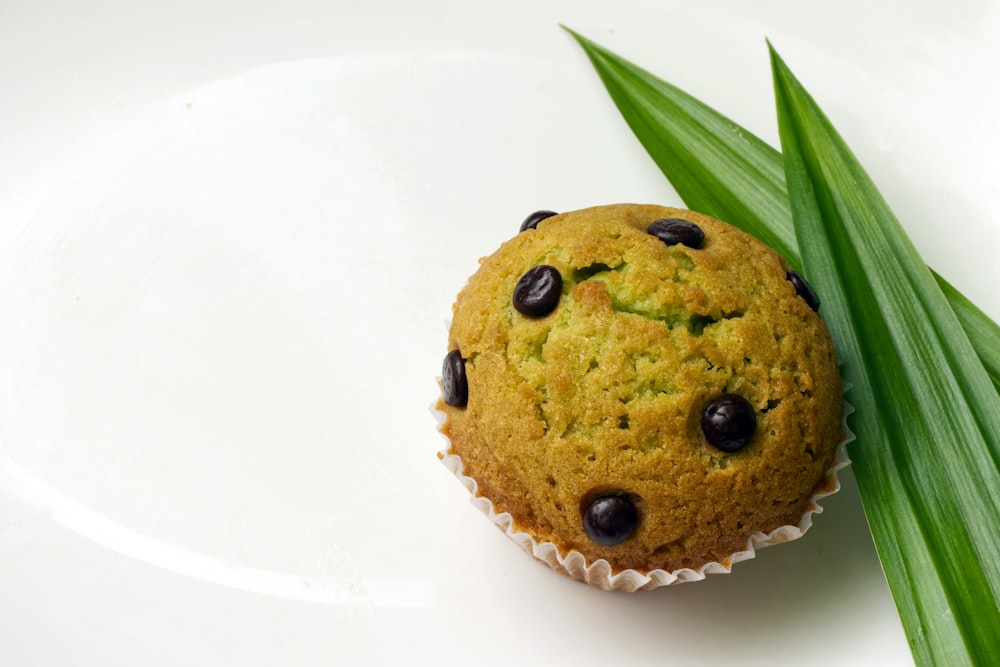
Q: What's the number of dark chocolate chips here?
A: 7